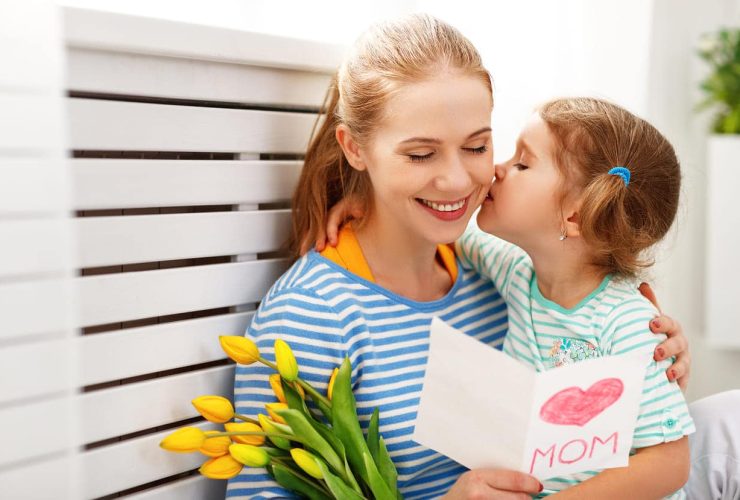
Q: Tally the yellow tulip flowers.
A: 13